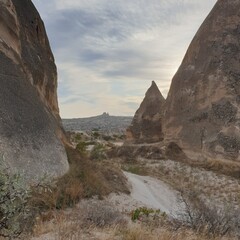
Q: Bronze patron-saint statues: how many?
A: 0